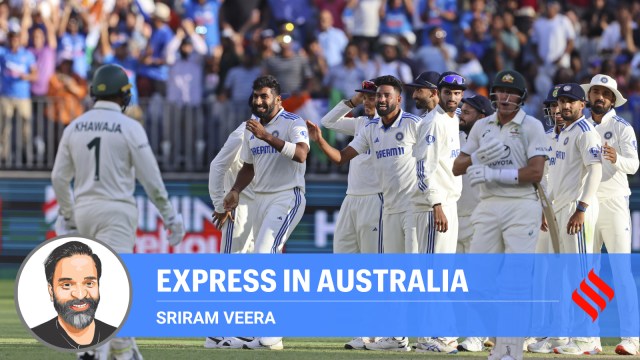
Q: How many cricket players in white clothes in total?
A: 12